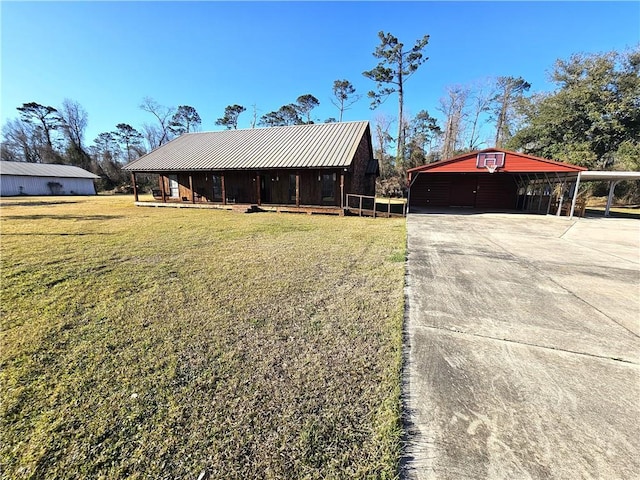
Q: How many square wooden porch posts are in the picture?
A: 7